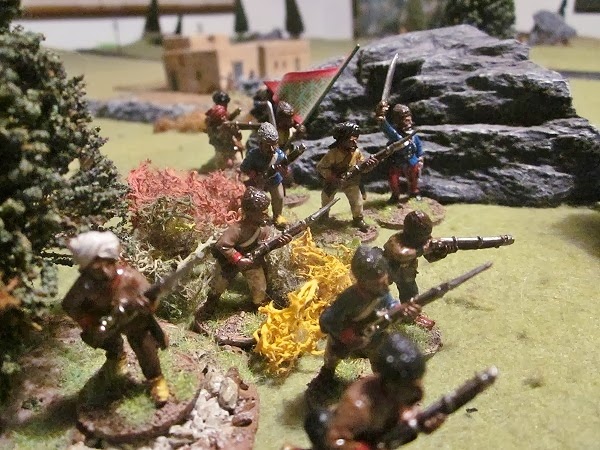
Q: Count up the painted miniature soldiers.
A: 12